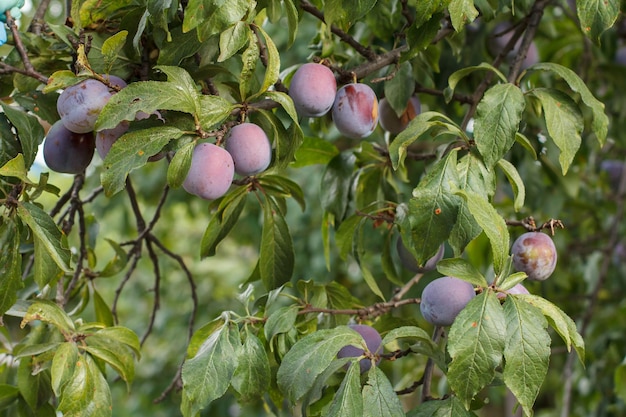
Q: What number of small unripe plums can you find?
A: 0